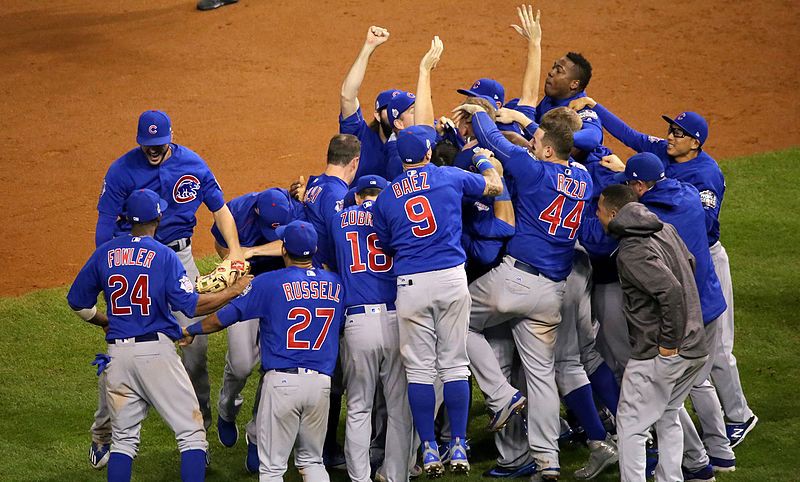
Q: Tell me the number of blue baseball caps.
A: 11